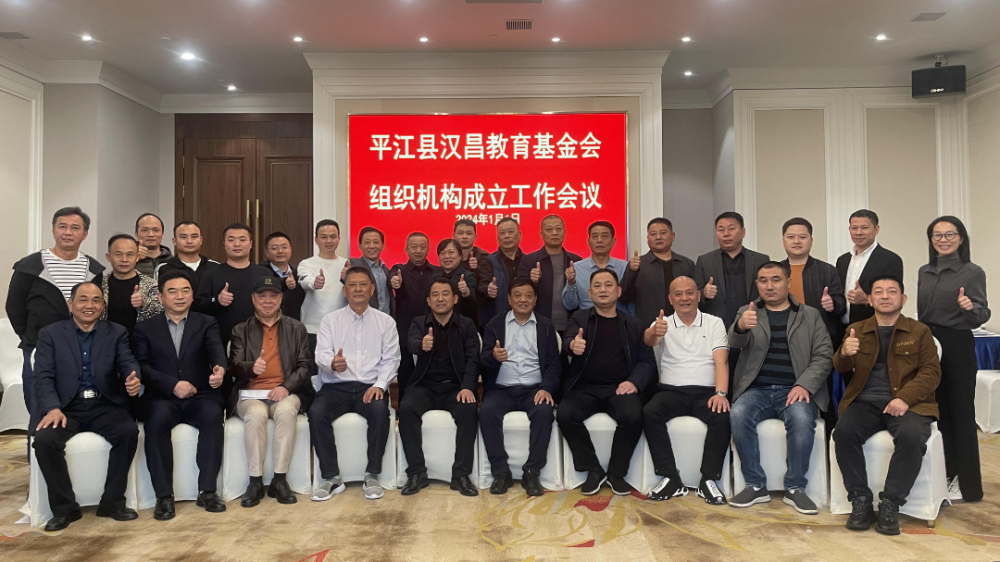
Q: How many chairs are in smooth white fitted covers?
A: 12